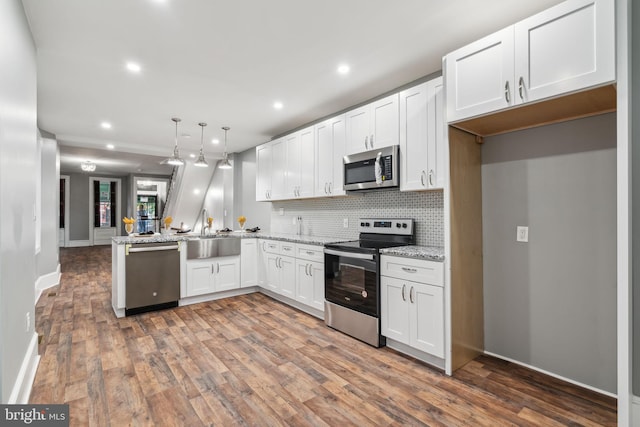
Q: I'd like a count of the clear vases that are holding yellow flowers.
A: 4